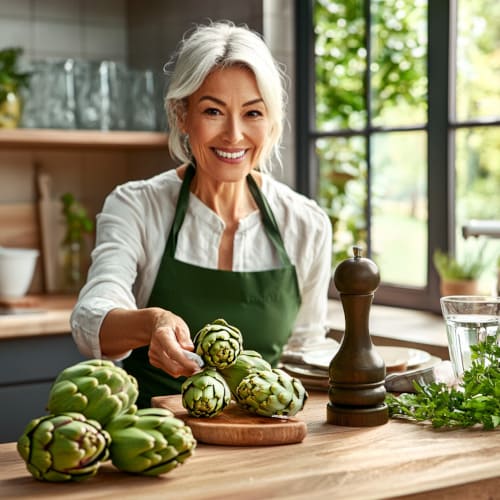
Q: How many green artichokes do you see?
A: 7